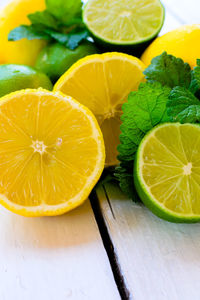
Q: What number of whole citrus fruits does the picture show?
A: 4